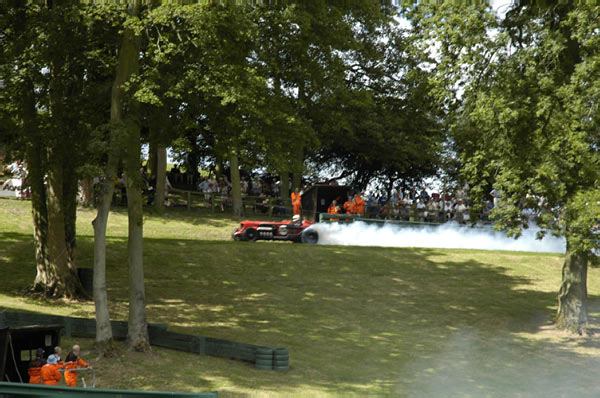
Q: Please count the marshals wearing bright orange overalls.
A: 8